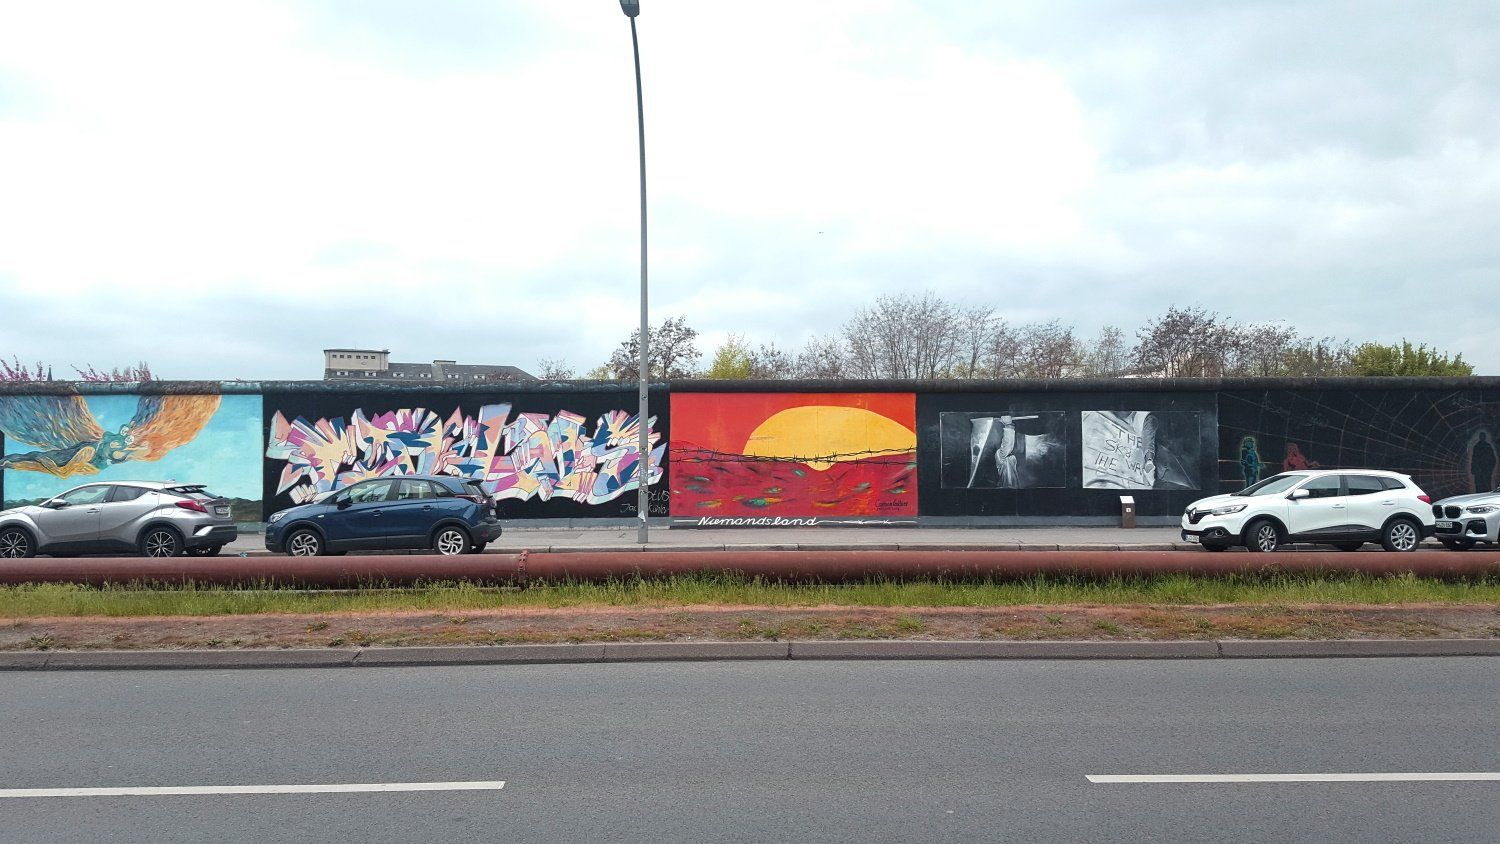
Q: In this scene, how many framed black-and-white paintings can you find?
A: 2